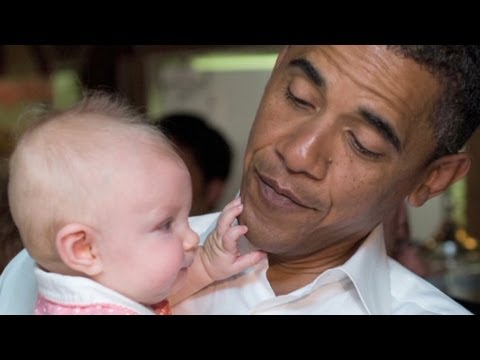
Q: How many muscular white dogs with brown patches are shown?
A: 0